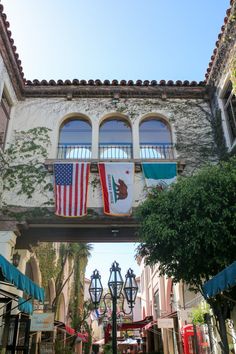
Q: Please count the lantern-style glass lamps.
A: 3